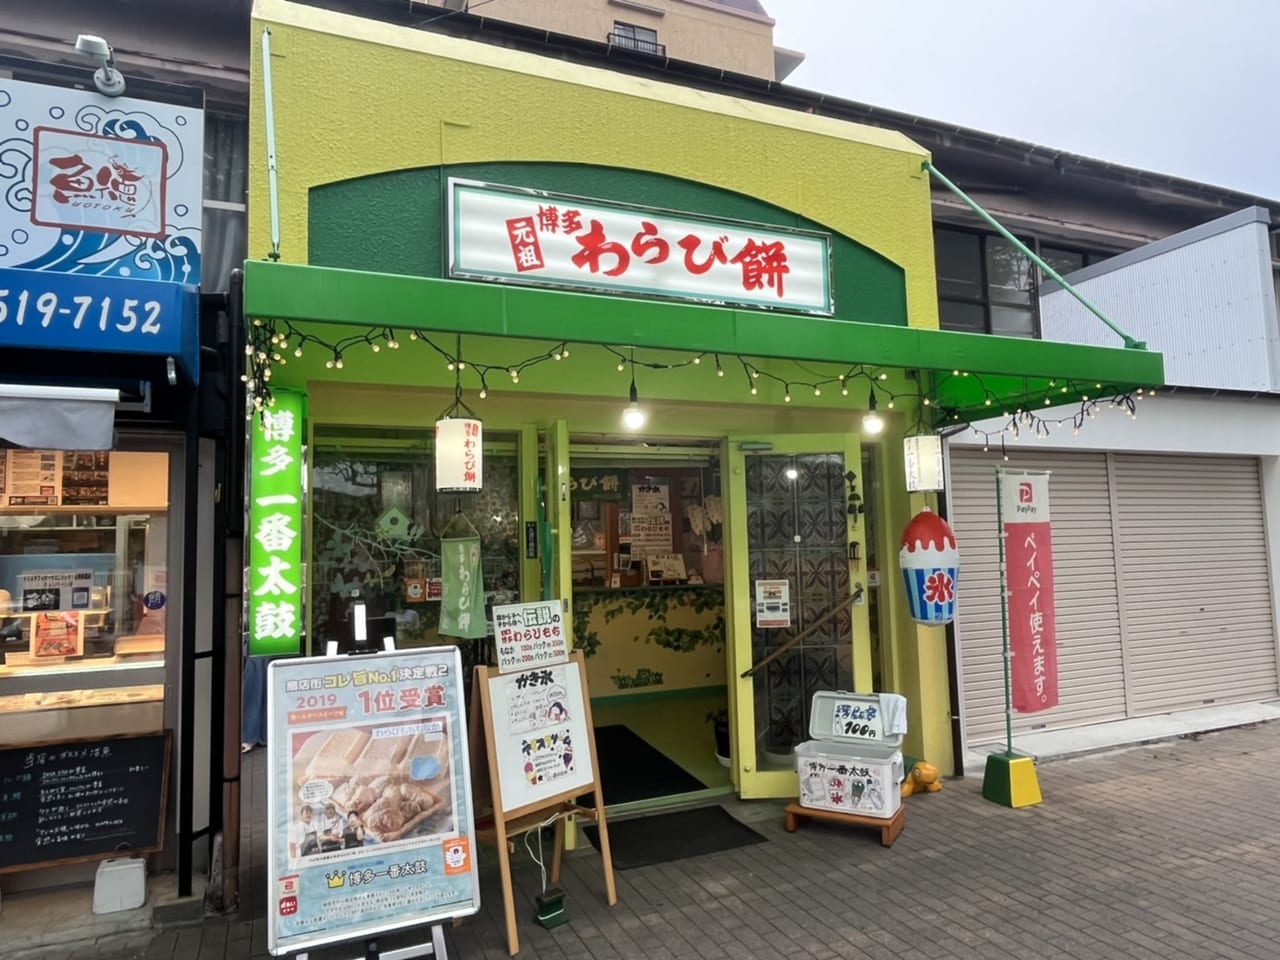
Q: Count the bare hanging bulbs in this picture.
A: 2